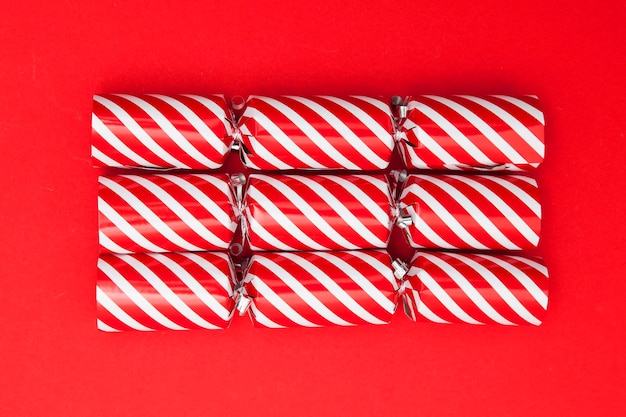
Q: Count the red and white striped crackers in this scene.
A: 3